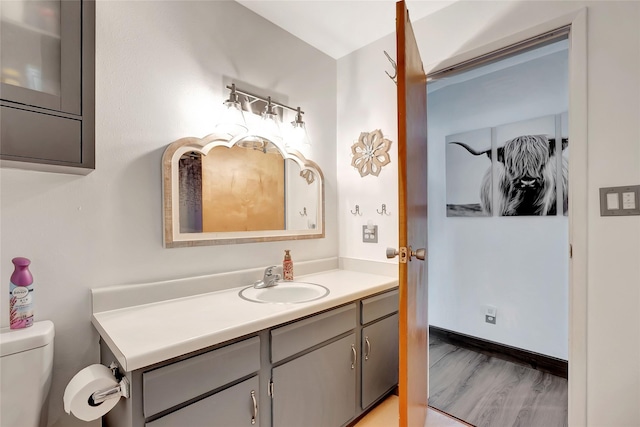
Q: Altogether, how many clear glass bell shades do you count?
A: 3